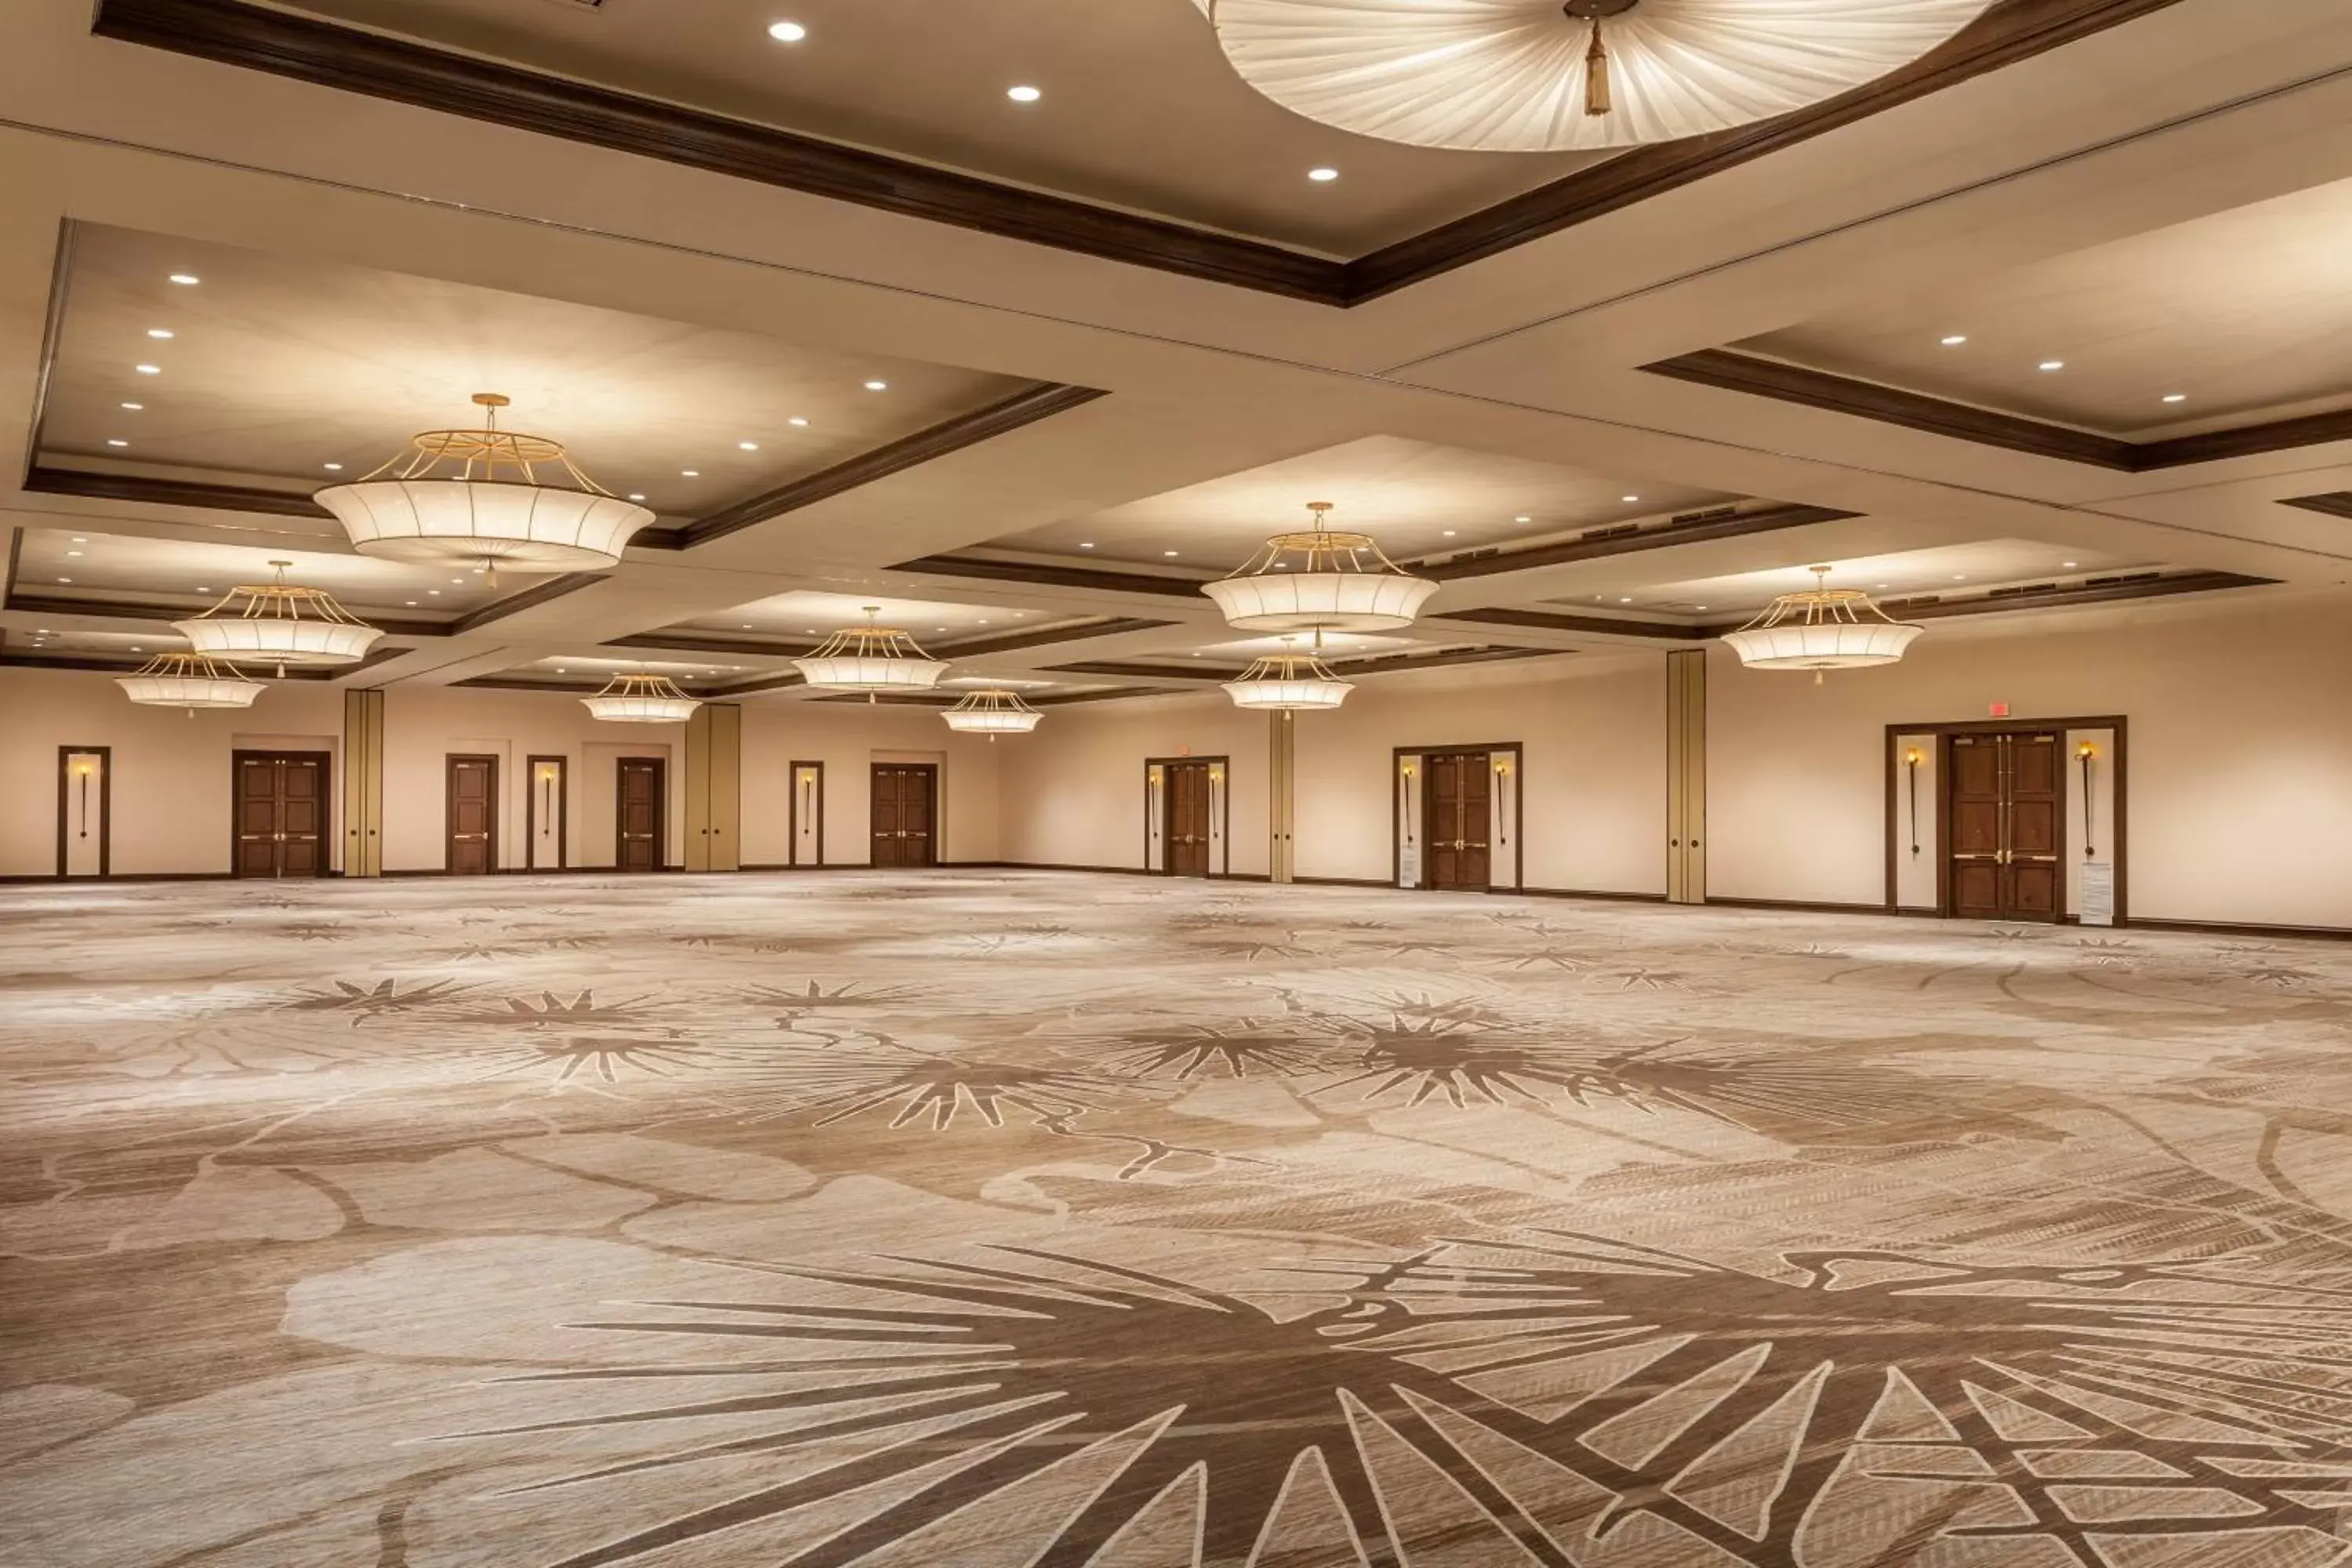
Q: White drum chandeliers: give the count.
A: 10